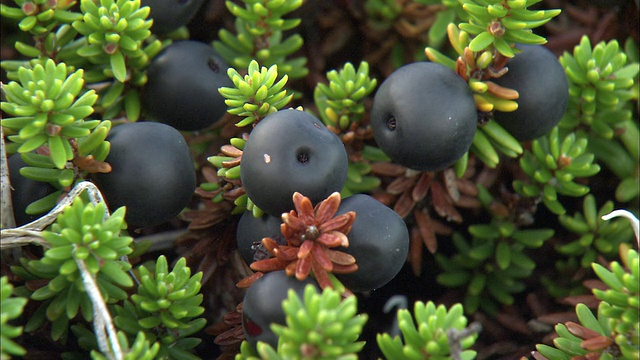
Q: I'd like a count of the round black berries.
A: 10